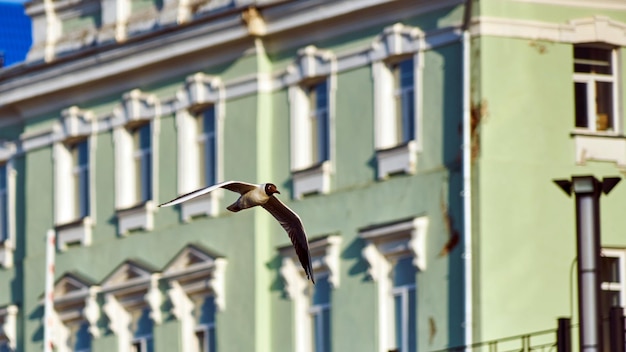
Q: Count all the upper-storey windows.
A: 7